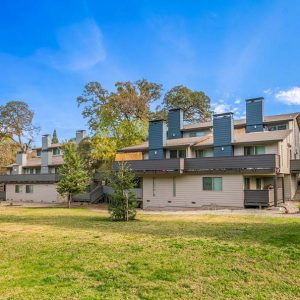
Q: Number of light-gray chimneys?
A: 3